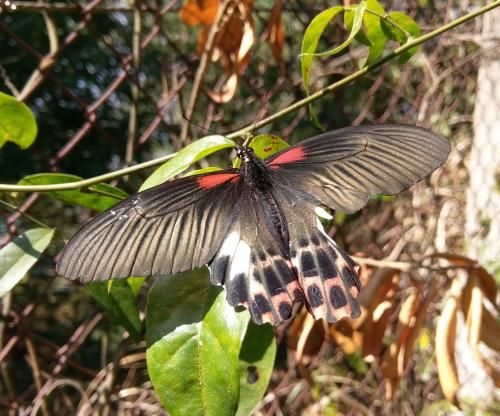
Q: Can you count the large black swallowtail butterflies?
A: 1